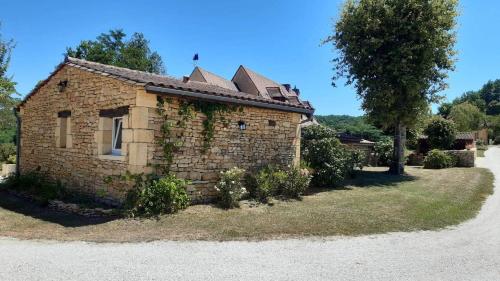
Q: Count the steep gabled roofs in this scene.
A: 2